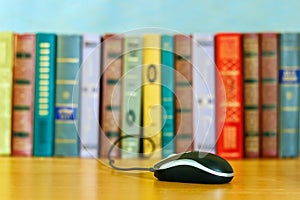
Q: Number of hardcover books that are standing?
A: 15